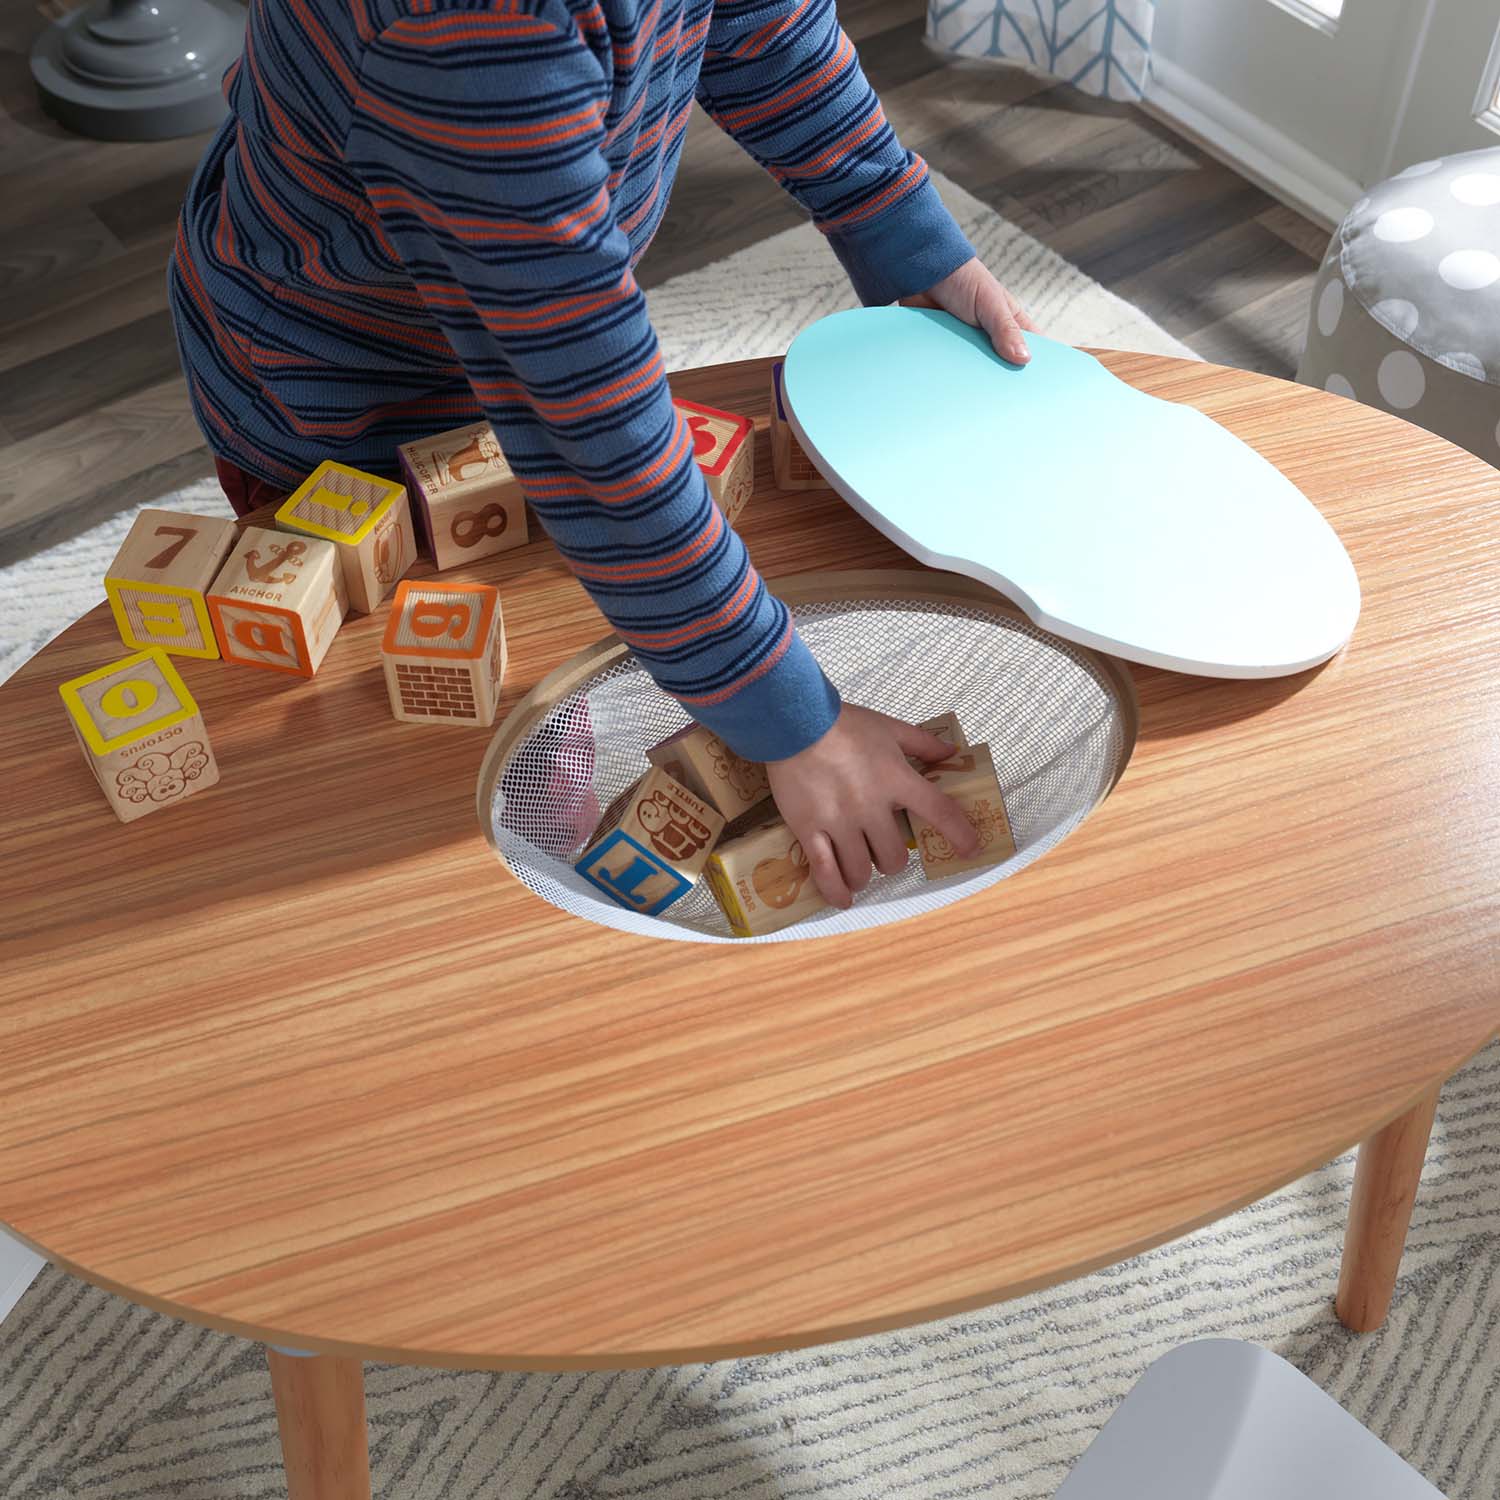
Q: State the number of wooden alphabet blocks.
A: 13